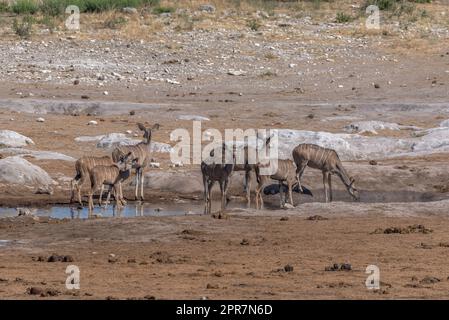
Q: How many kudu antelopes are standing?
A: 7